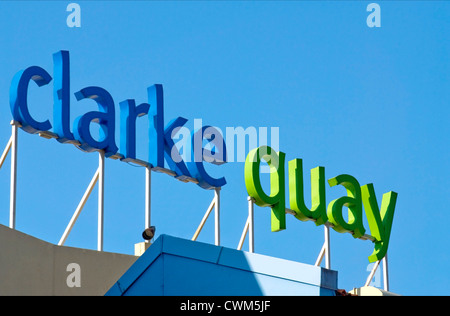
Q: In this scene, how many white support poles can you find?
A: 13